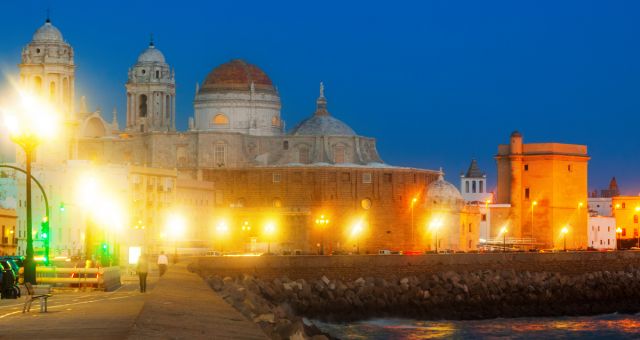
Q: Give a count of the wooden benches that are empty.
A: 1